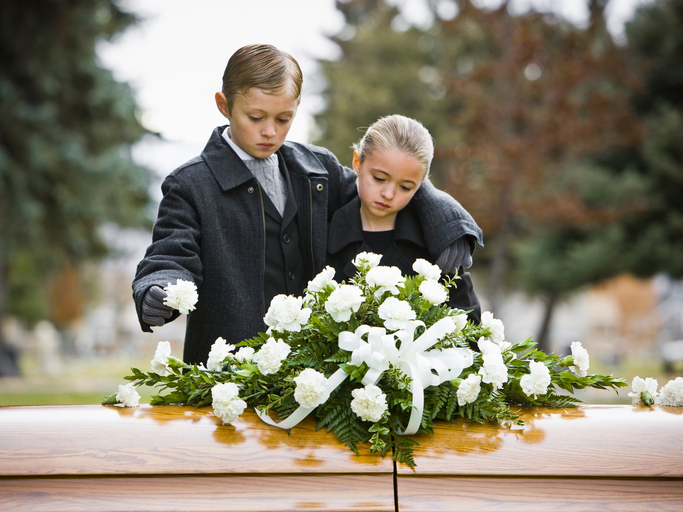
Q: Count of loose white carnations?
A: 4